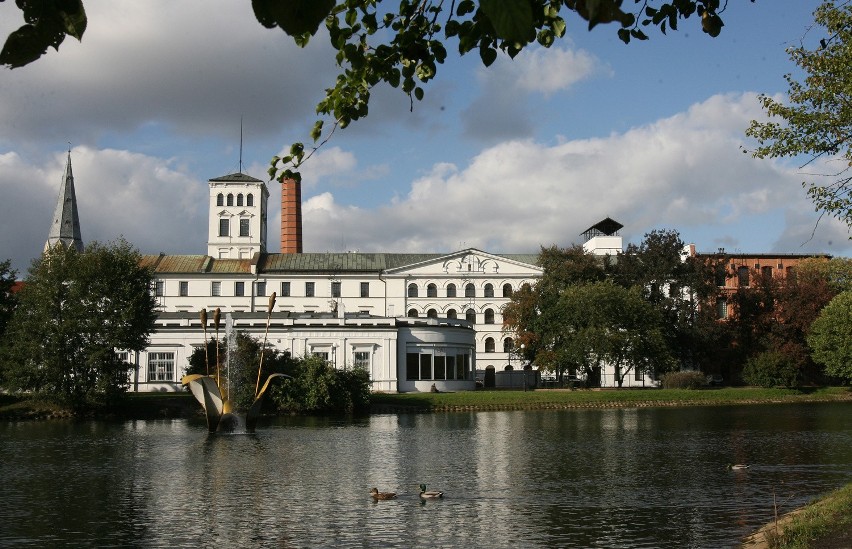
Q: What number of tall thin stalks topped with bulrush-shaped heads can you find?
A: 3